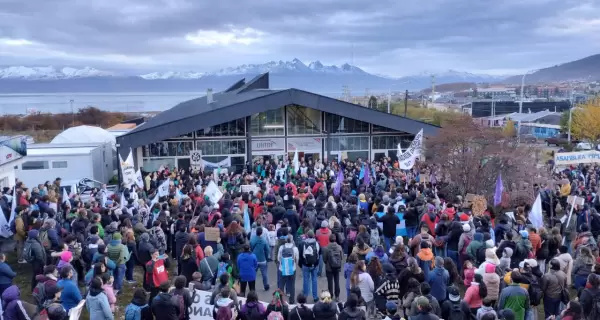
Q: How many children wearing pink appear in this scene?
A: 2